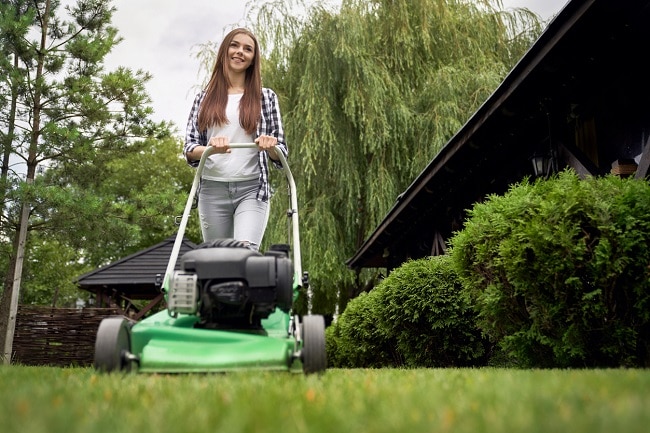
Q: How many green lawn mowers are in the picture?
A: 1